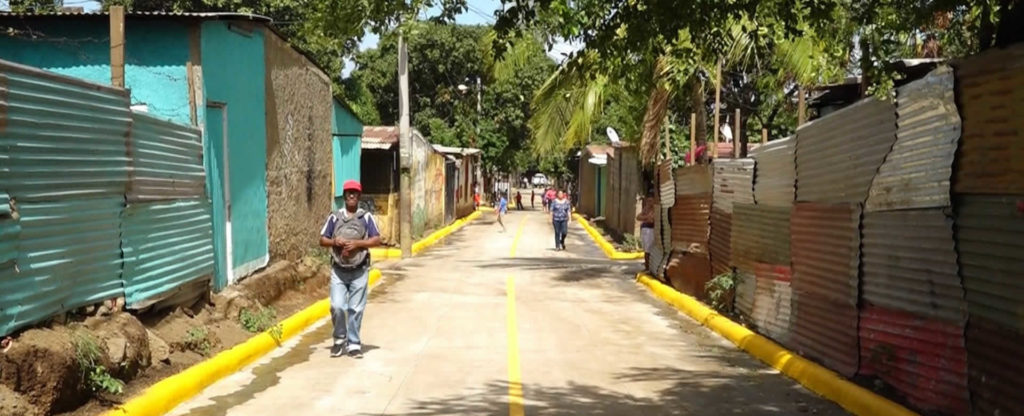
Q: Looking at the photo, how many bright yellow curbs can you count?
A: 4